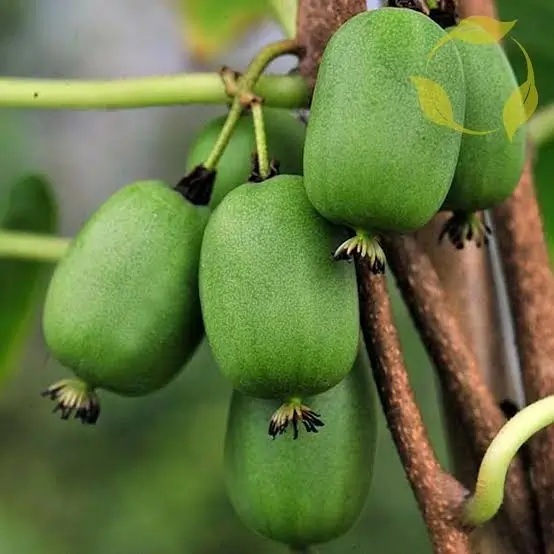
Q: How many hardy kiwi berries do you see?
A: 6